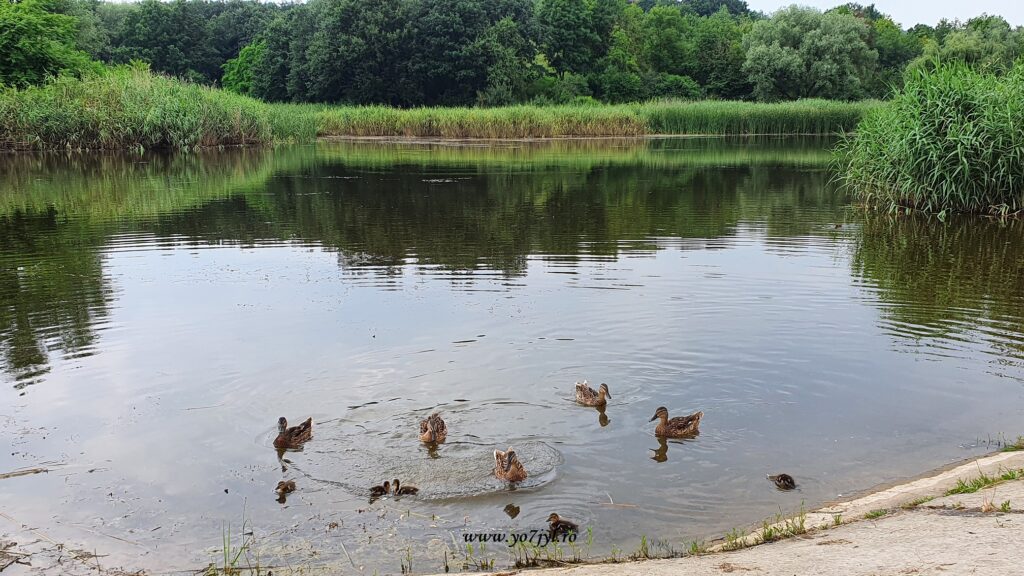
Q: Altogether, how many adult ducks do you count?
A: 5